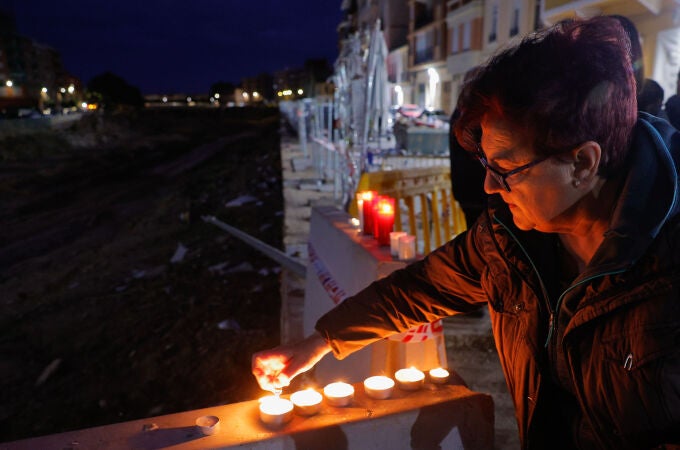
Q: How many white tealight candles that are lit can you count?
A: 6